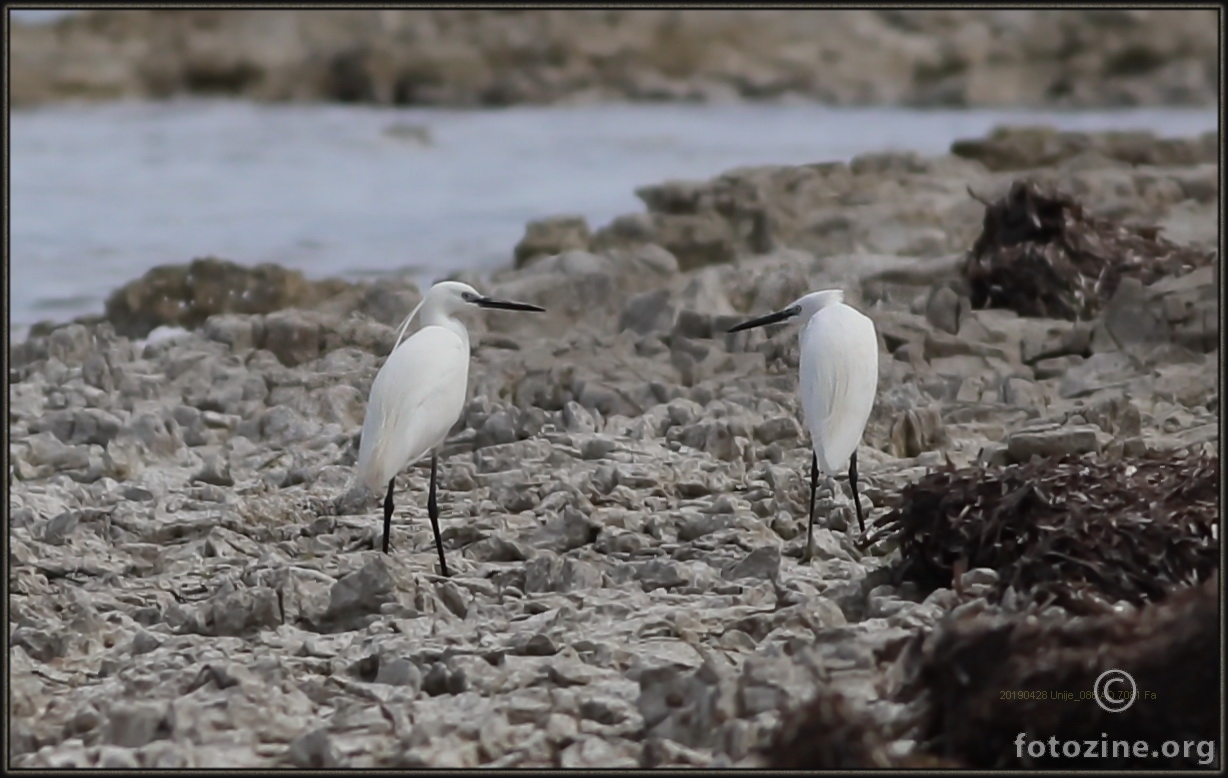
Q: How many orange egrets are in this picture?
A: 0